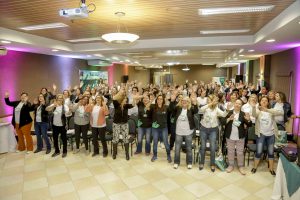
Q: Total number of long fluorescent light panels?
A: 4